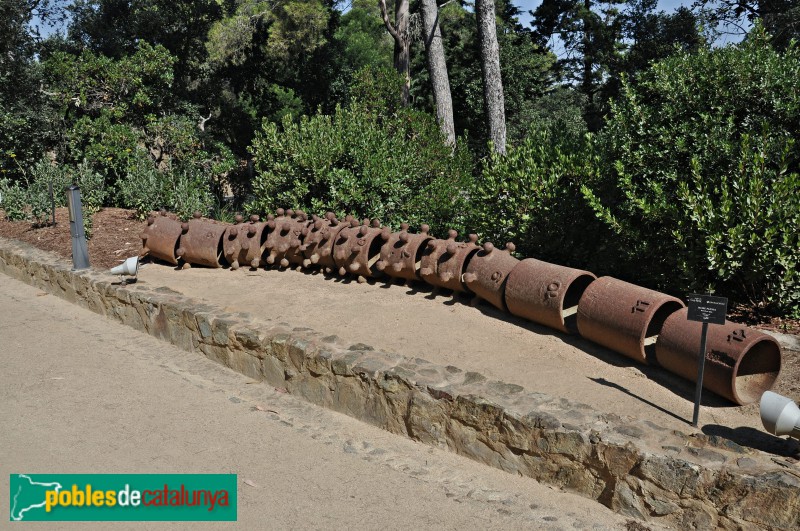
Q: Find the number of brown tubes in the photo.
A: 12